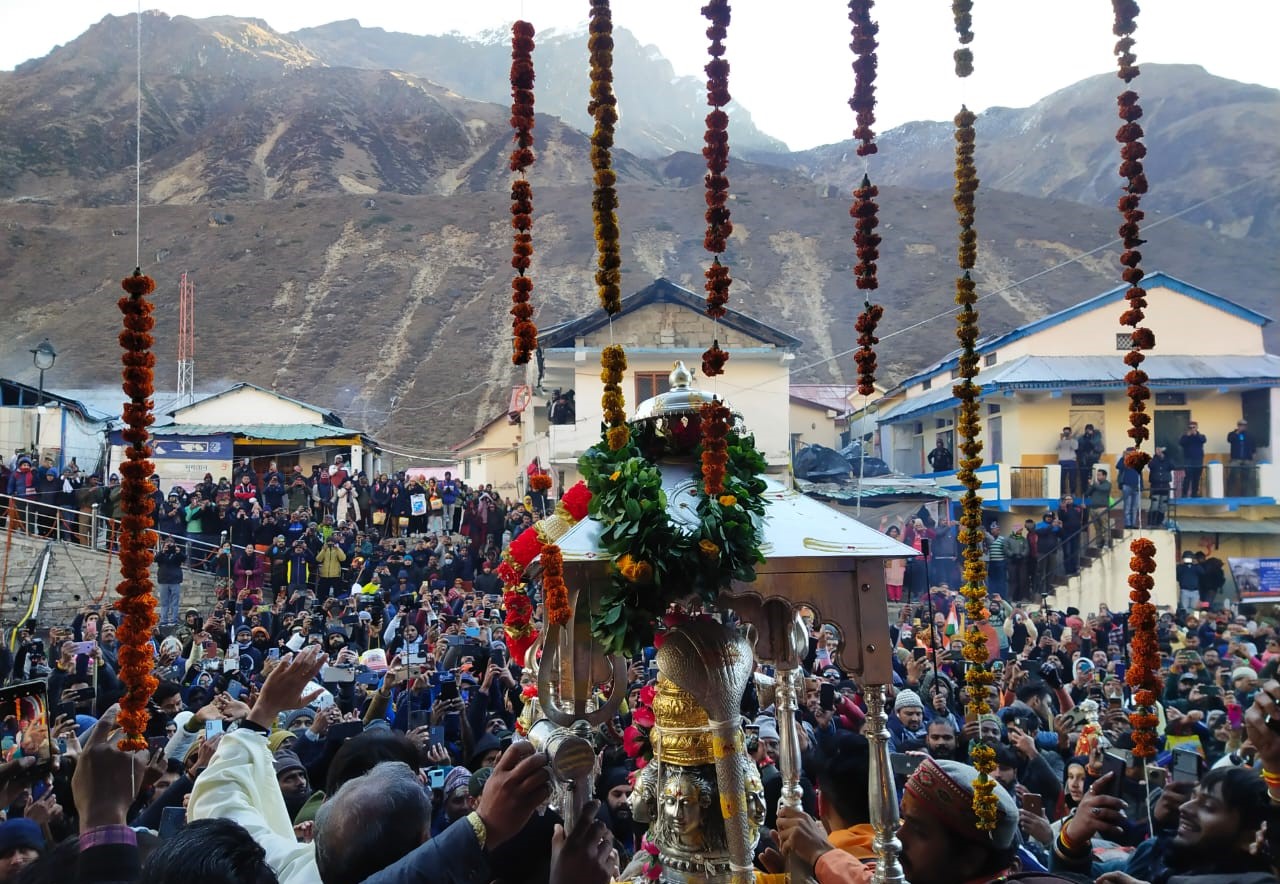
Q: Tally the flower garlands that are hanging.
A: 7